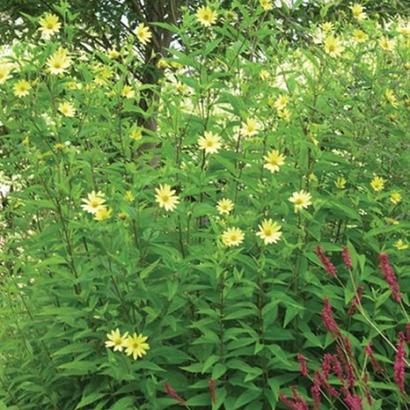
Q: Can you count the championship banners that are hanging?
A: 0